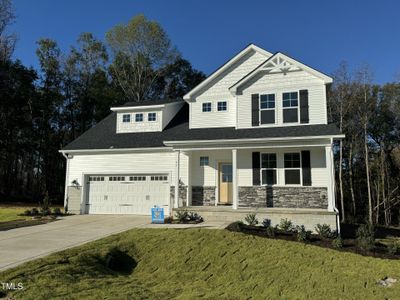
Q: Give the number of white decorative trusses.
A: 1